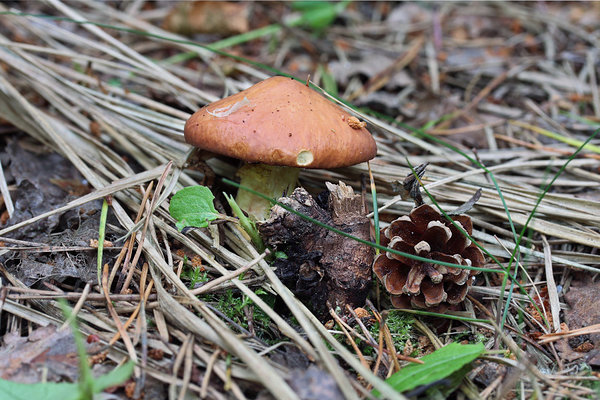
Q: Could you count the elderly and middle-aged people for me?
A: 0